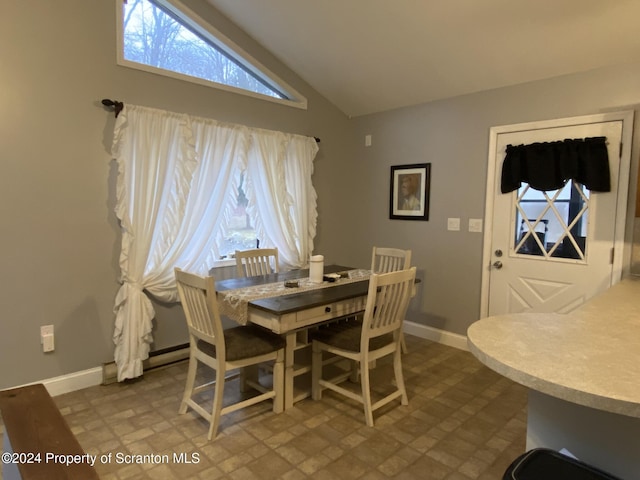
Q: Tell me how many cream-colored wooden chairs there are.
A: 4